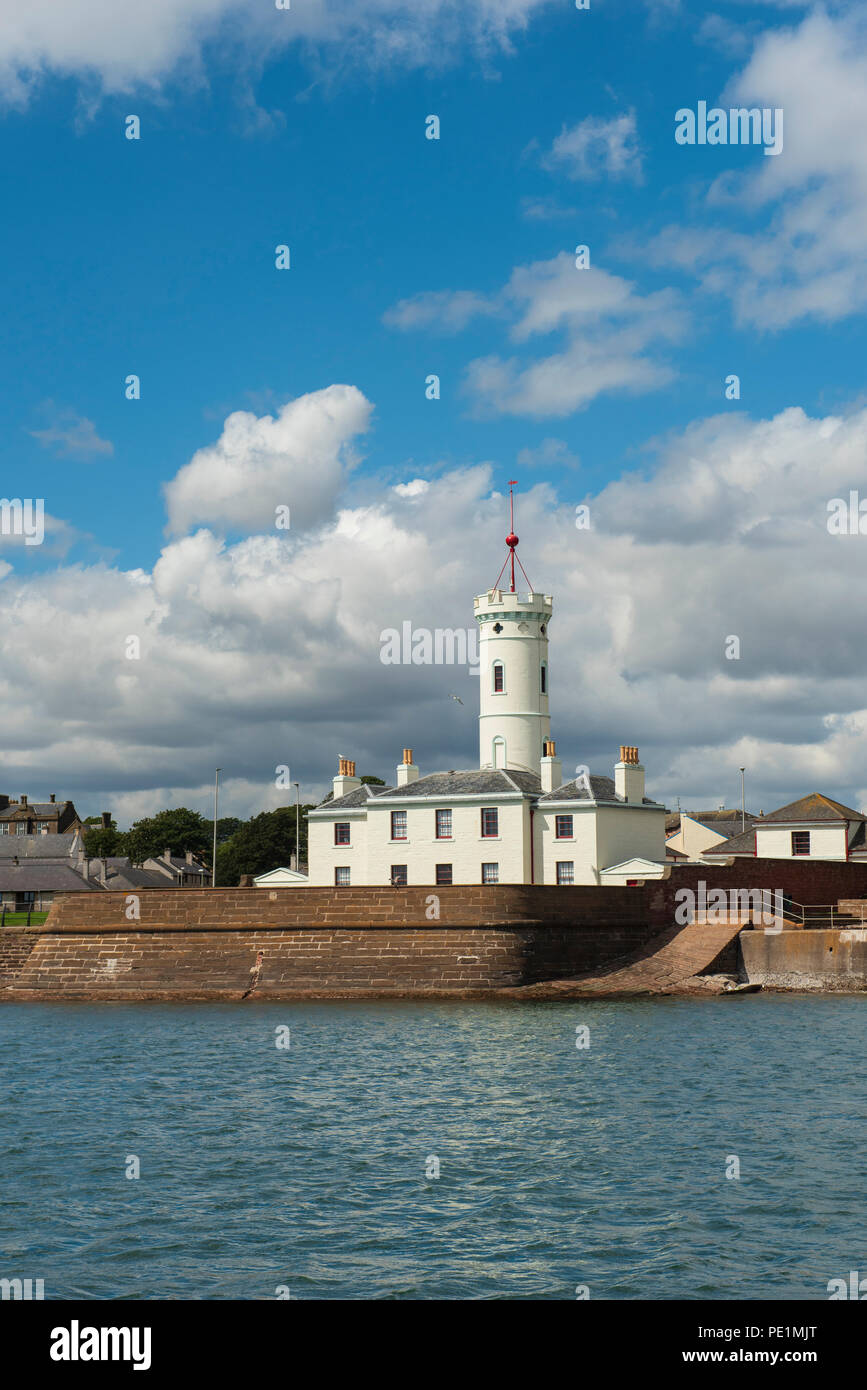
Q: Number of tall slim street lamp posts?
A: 3